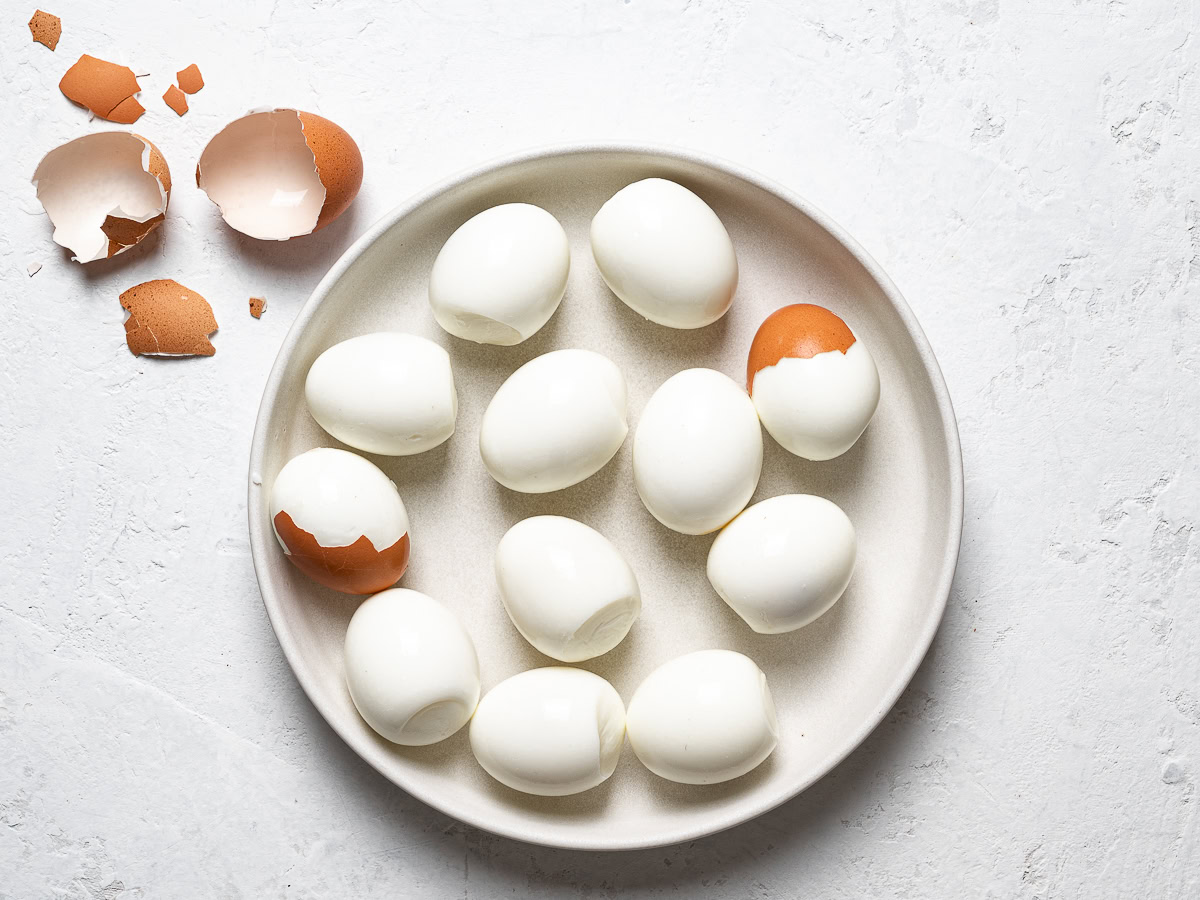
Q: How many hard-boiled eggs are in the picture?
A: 12